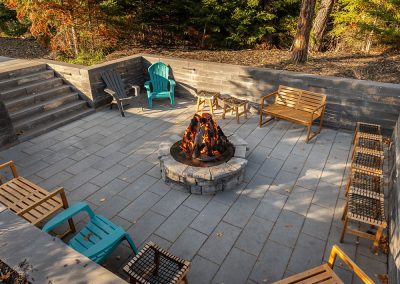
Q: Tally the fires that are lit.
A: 1